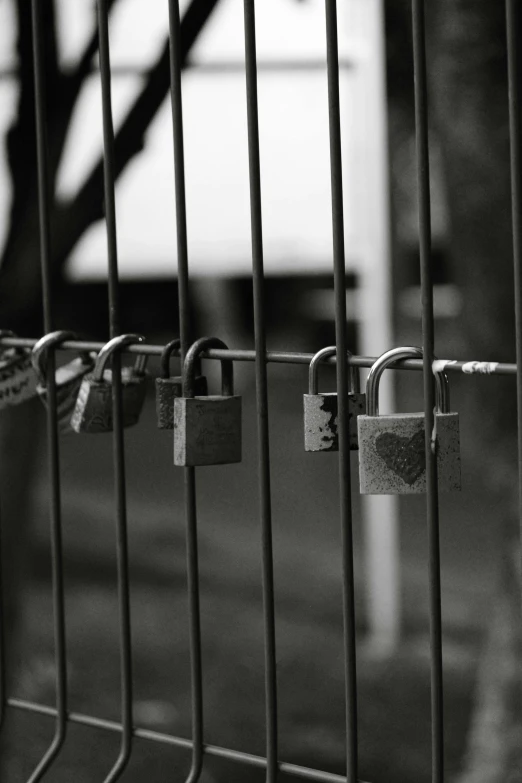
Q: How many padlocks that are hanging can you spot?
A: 7